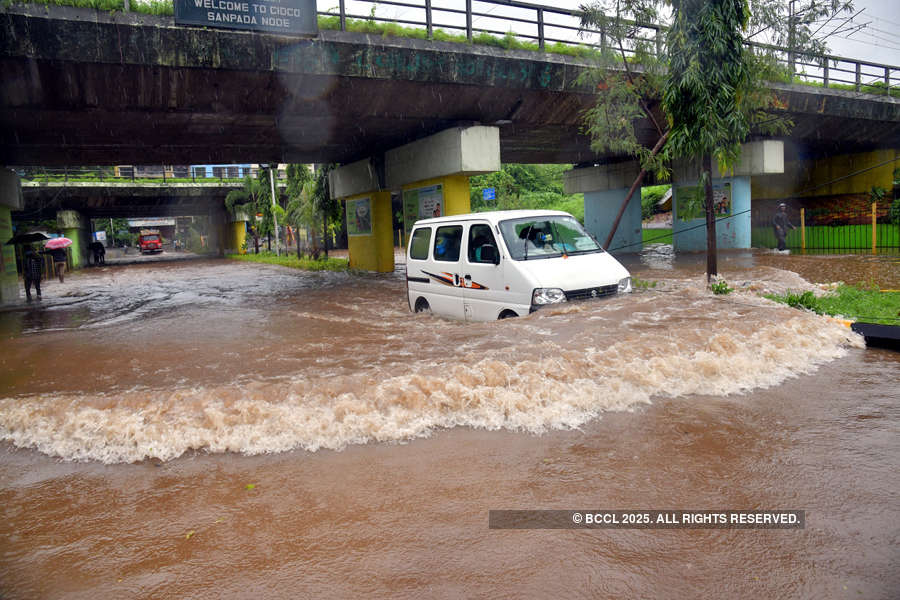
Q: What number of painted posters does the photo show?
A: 3